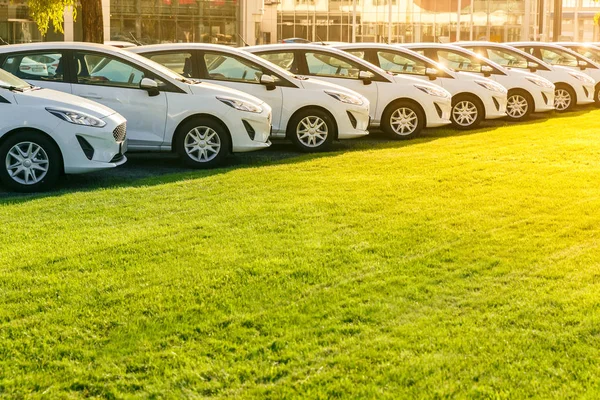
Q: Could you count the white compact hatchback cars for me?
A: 8